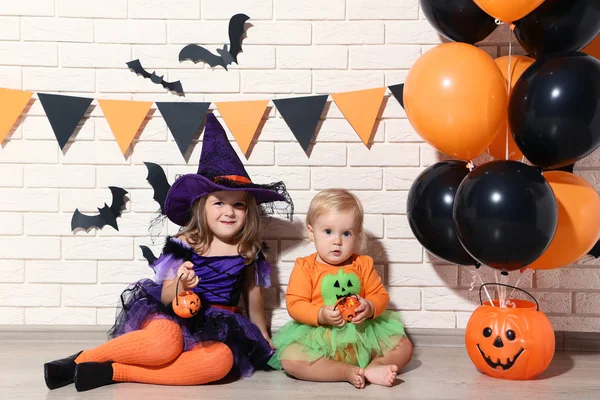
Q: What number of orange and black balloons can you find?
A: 10